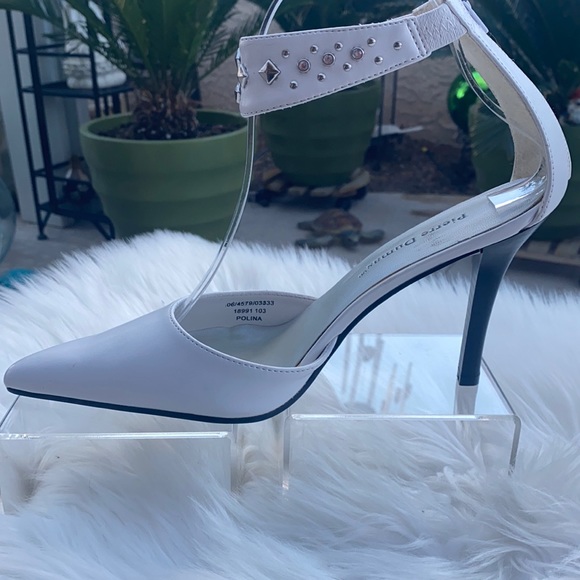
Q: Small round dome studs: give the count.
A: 9